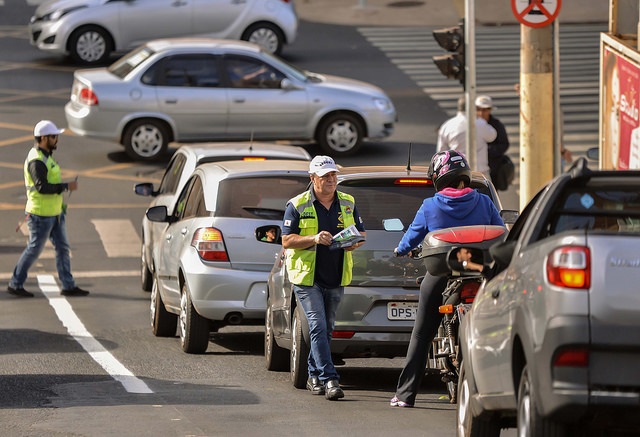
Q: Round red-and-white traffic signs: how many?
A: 1